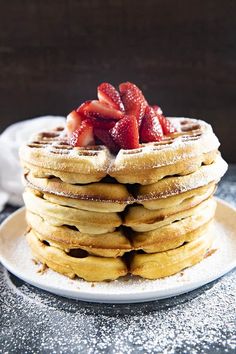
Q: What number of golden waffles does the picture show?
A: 5